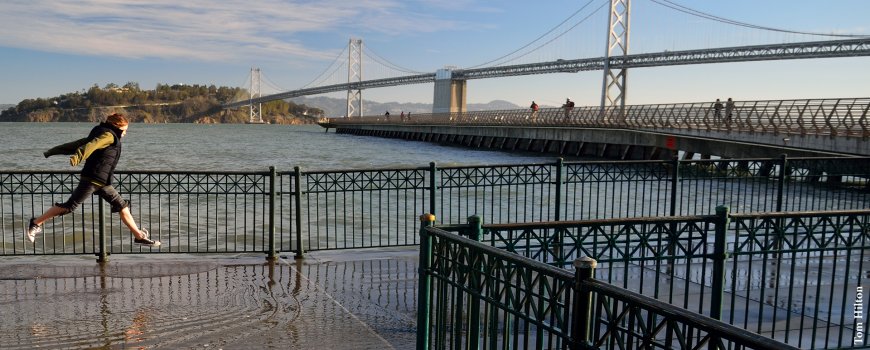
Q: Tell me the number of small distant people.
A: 7